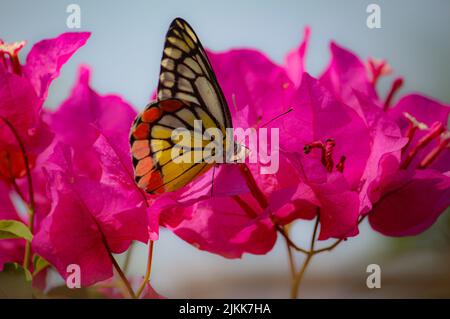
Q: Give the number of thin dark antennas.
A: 2